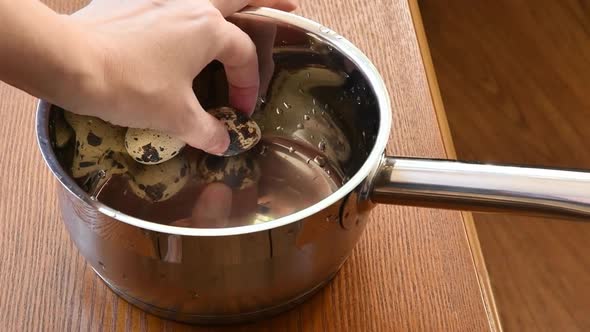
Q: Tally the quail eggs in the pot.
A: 2